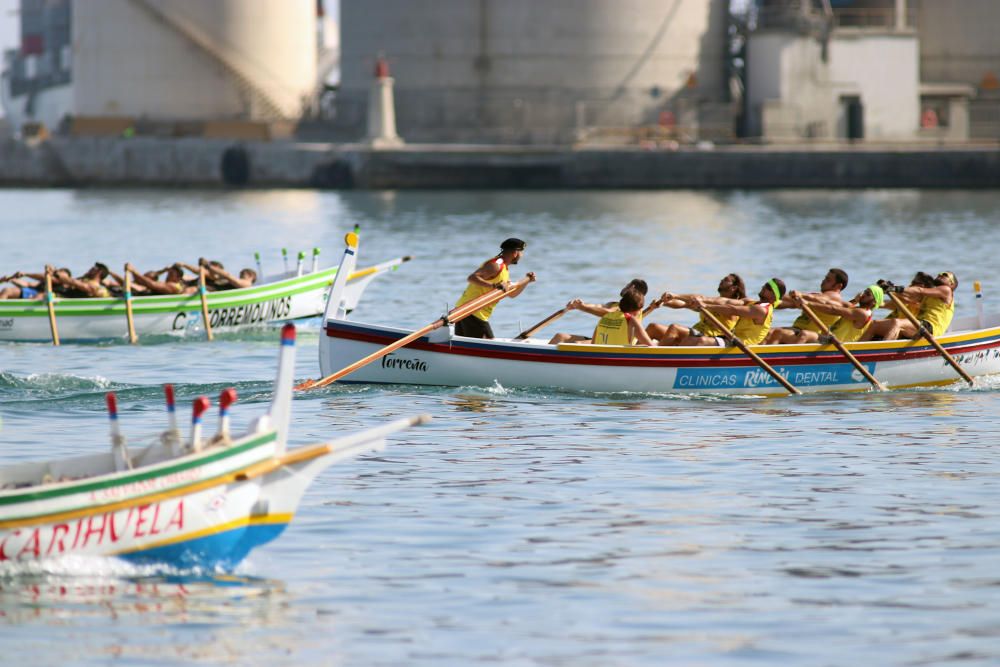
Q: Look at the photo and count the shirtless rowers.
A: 0